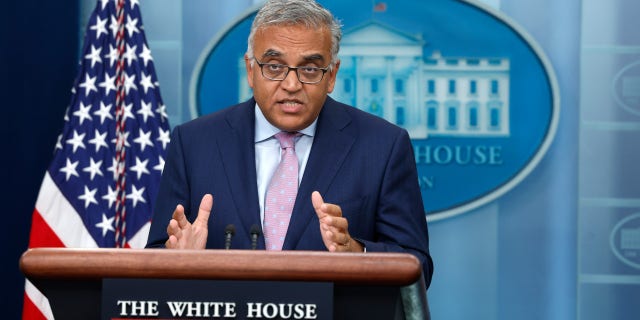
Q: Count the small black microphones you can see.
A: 2